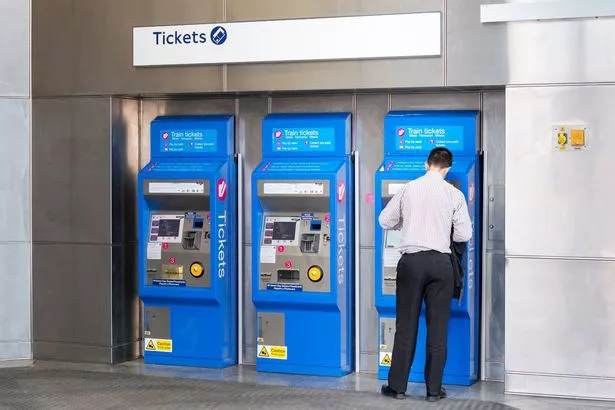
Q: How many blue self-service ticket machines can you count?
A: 3